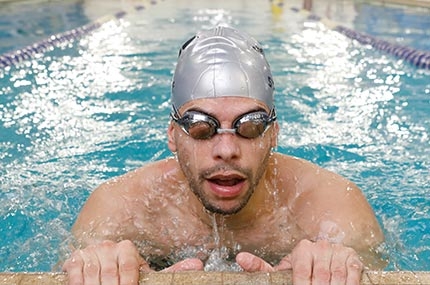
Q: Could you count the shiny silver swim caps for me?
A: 1